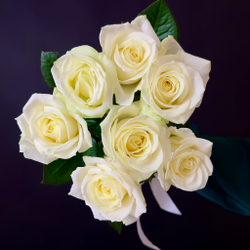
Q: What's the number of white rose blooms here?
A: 7